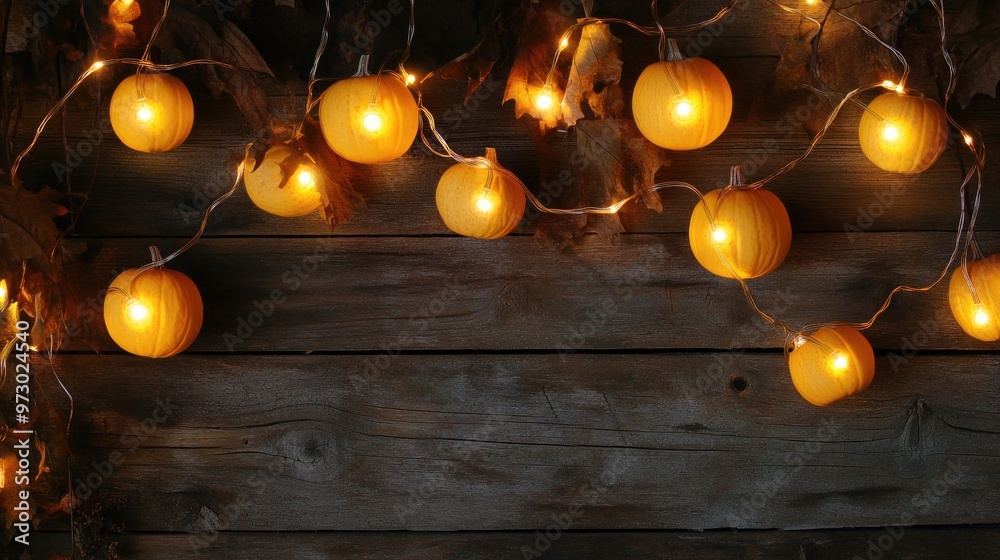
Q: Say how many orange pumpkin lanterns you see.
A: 10